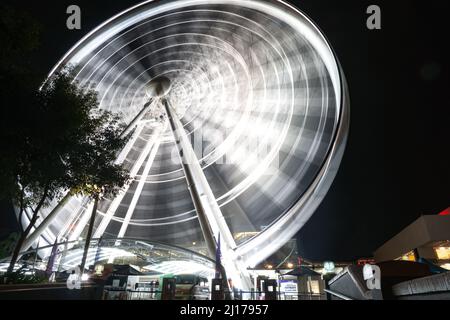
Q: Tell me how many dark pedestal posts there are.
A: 3